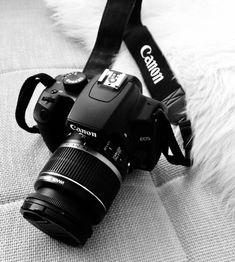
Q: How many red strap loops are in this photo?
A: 0